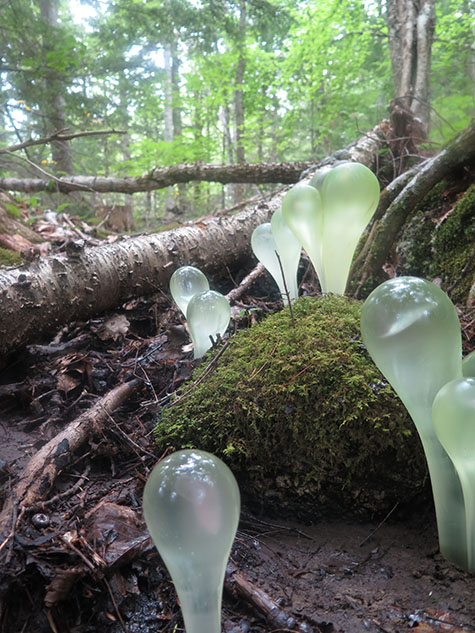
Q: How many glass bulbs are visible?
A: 11